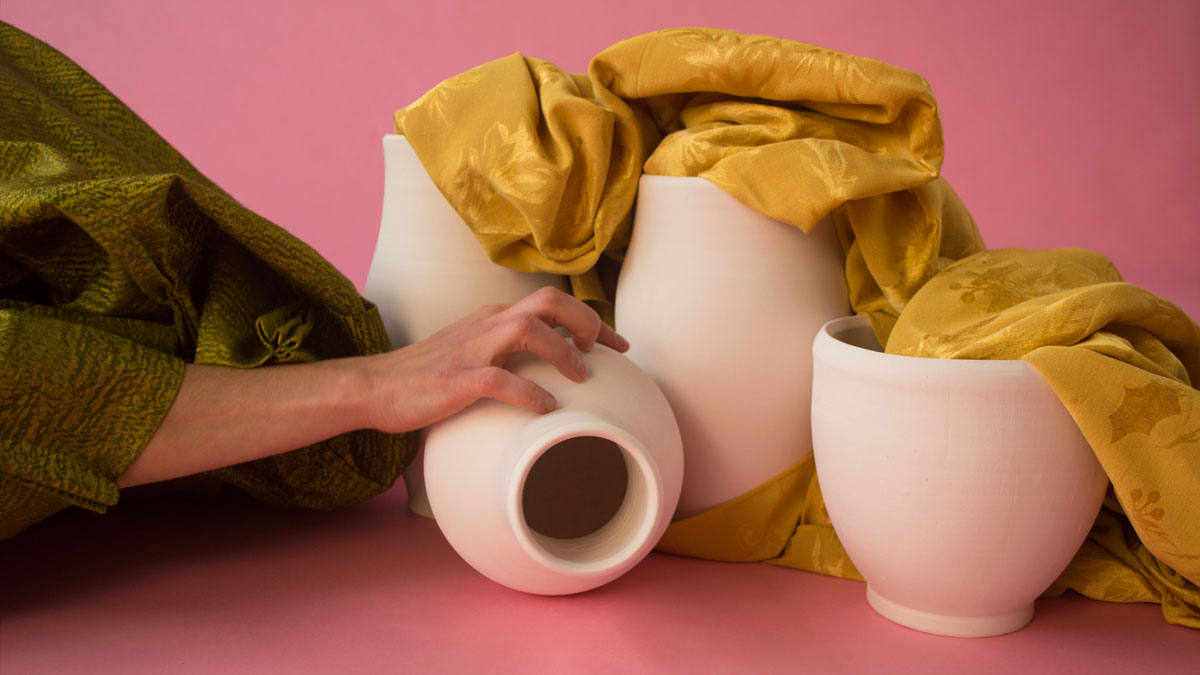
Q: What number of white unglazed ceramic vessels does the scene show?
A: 4